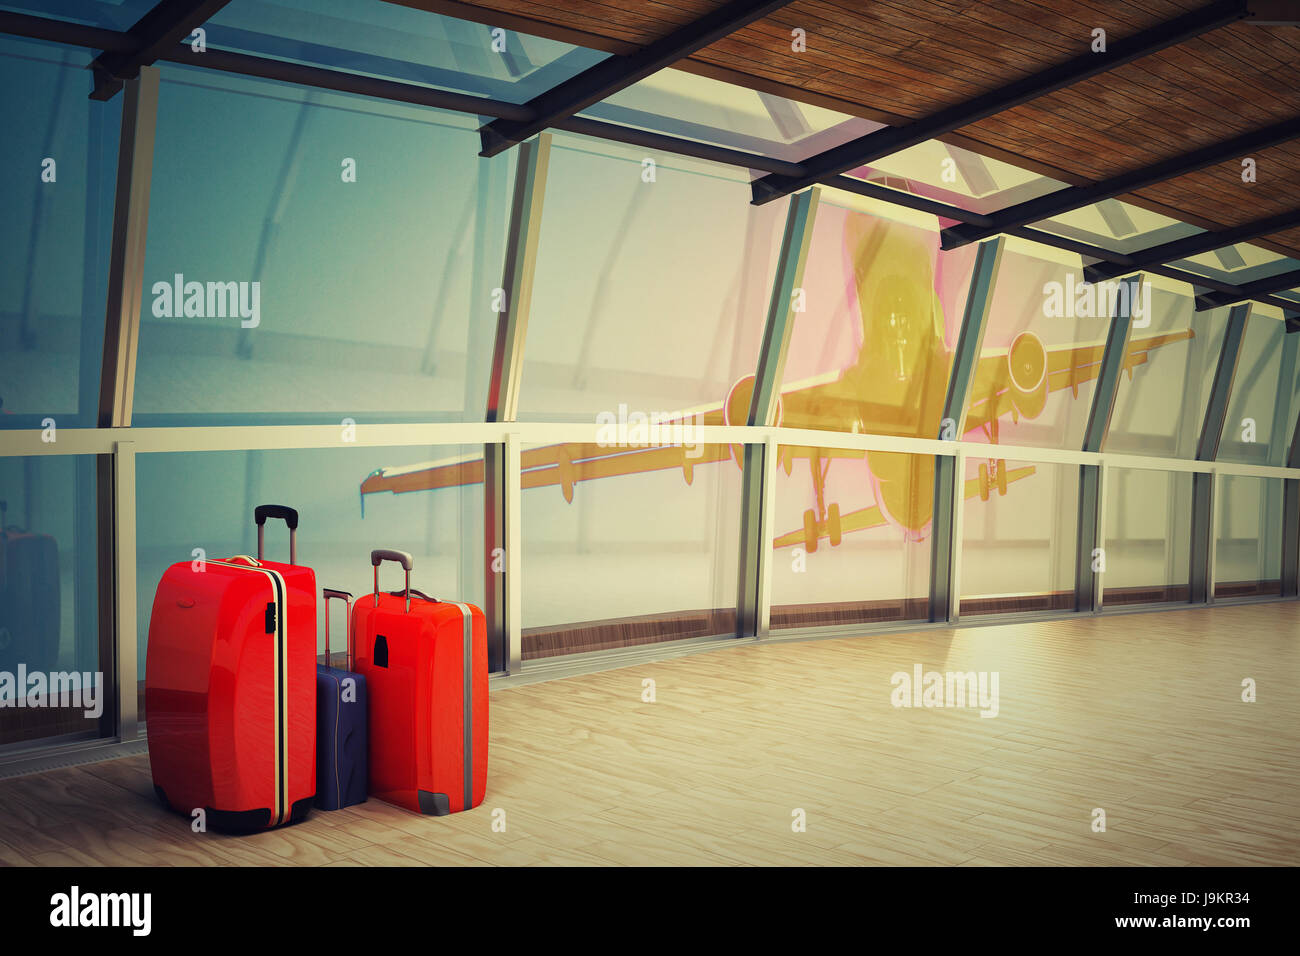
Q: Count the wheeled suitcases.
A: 3